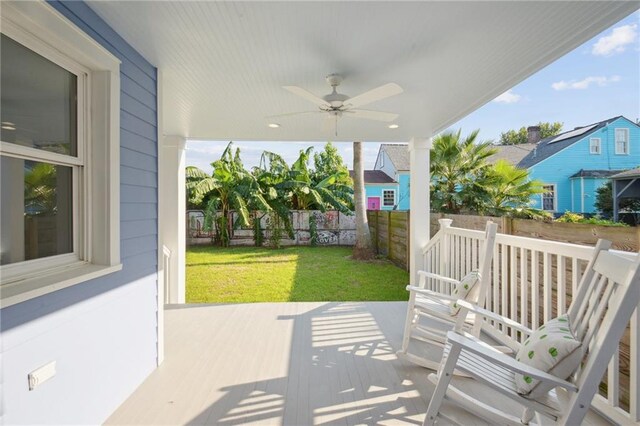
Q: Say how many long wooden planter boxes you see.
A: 0